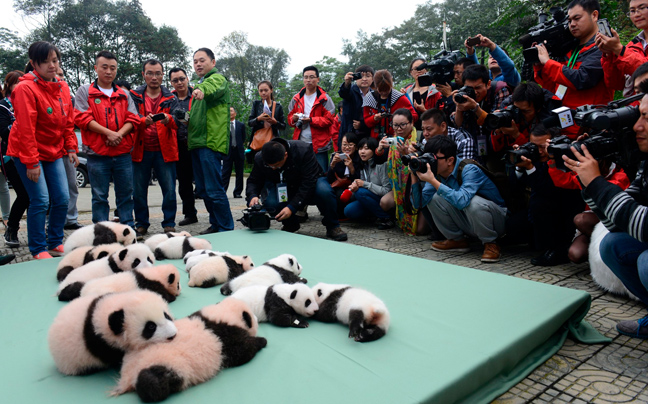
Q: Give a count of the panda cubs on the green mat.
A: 14